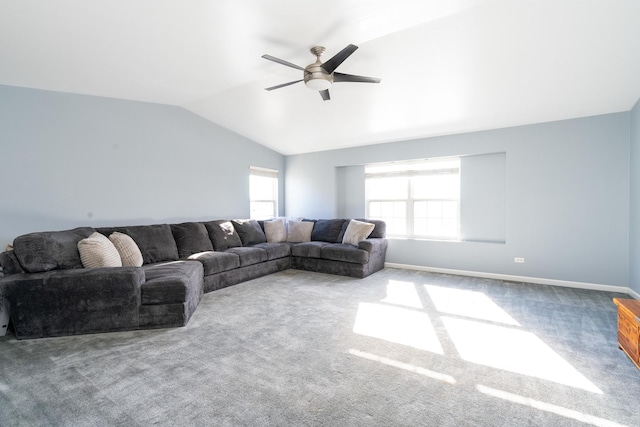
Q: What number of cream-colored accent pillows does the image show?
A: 5